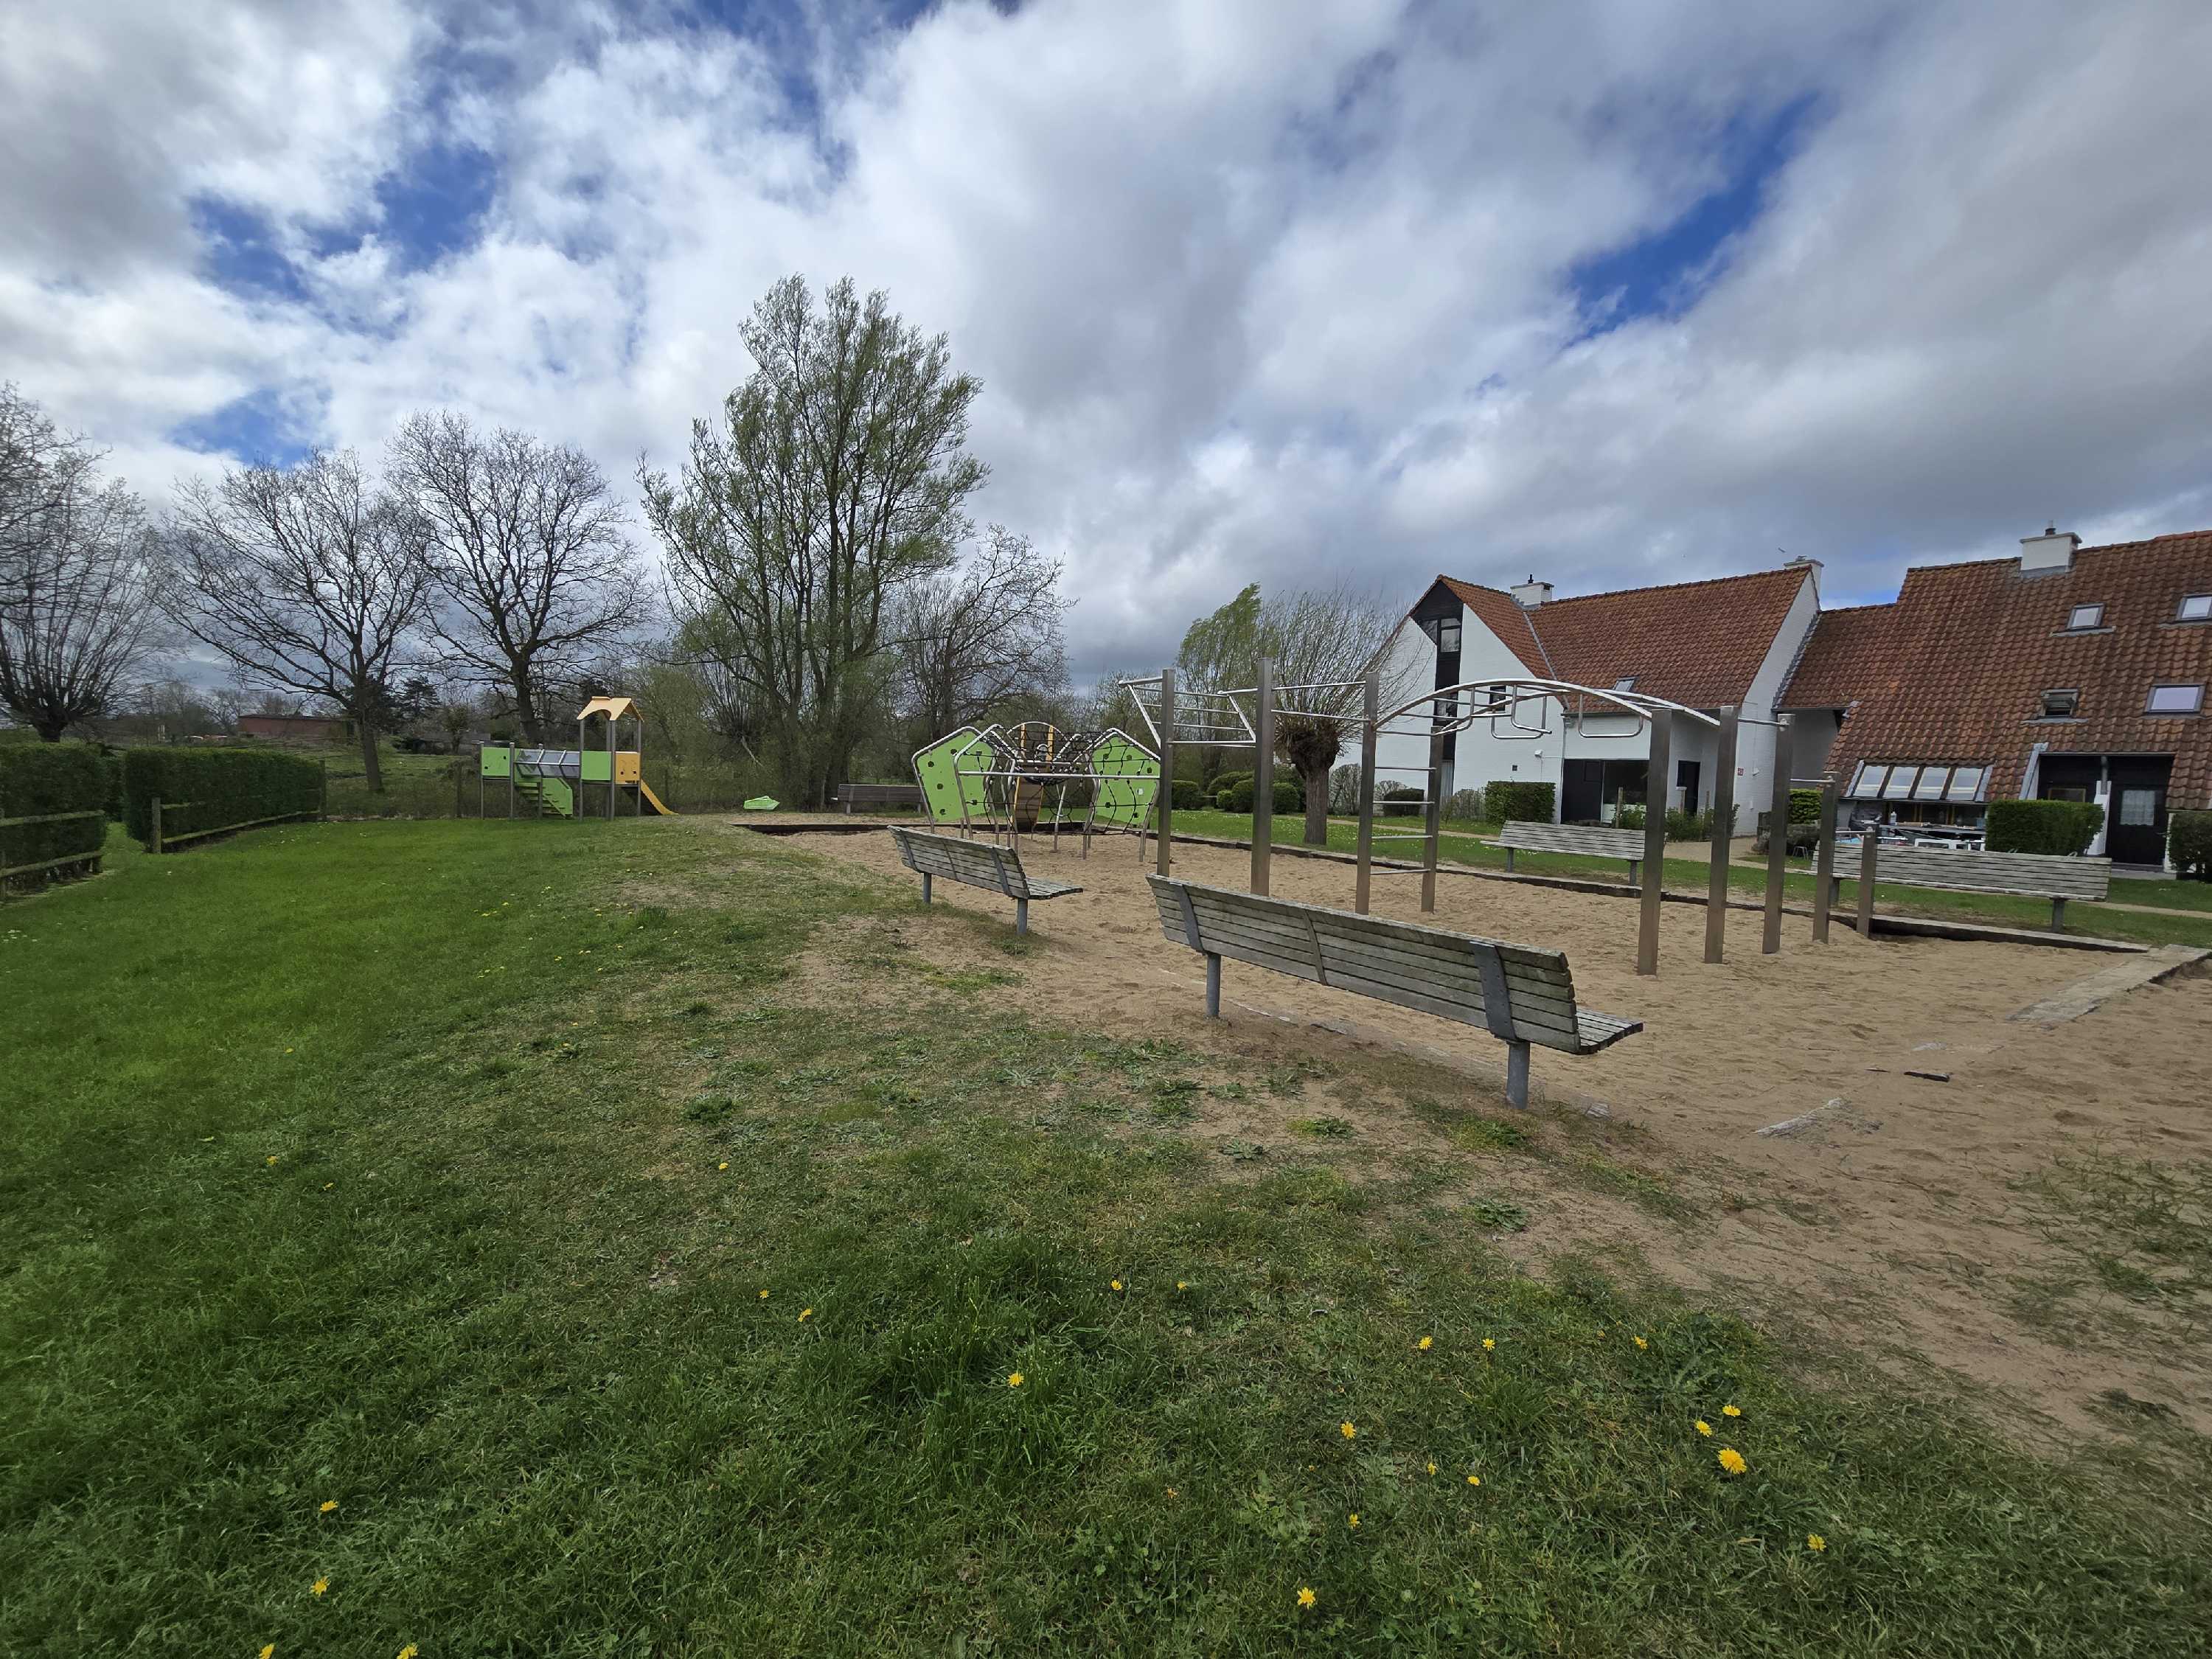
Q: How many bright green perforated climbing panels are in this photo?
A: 2